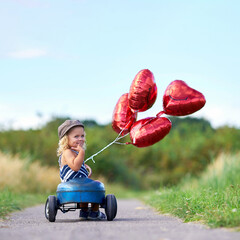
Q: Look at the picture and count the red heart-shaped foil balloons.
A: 4